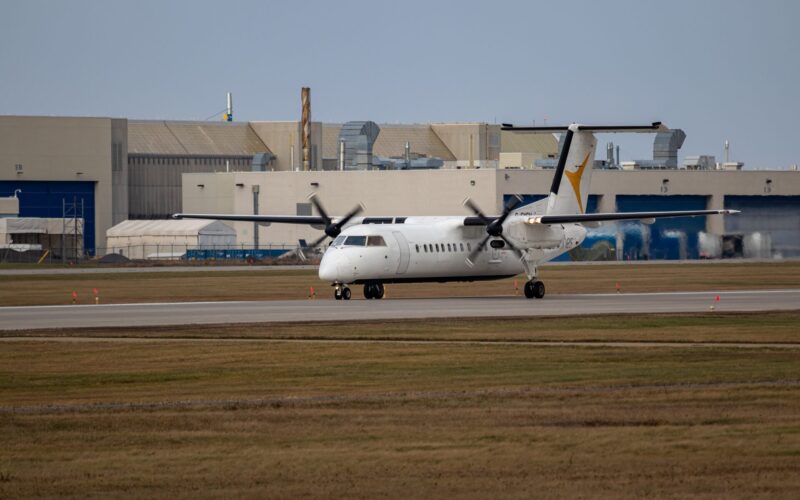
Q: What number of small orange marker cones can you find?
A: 6